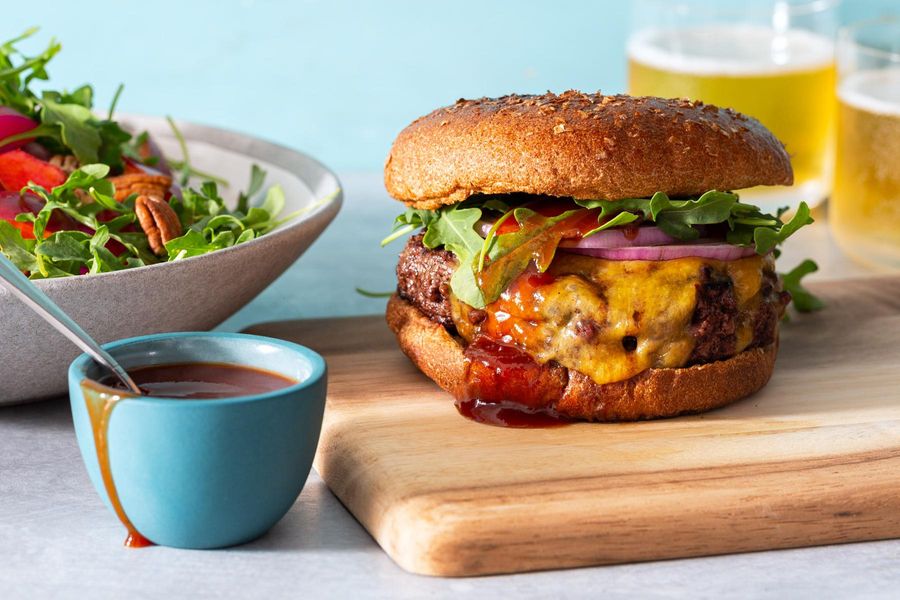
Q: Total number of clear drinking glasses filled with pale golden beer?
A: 2